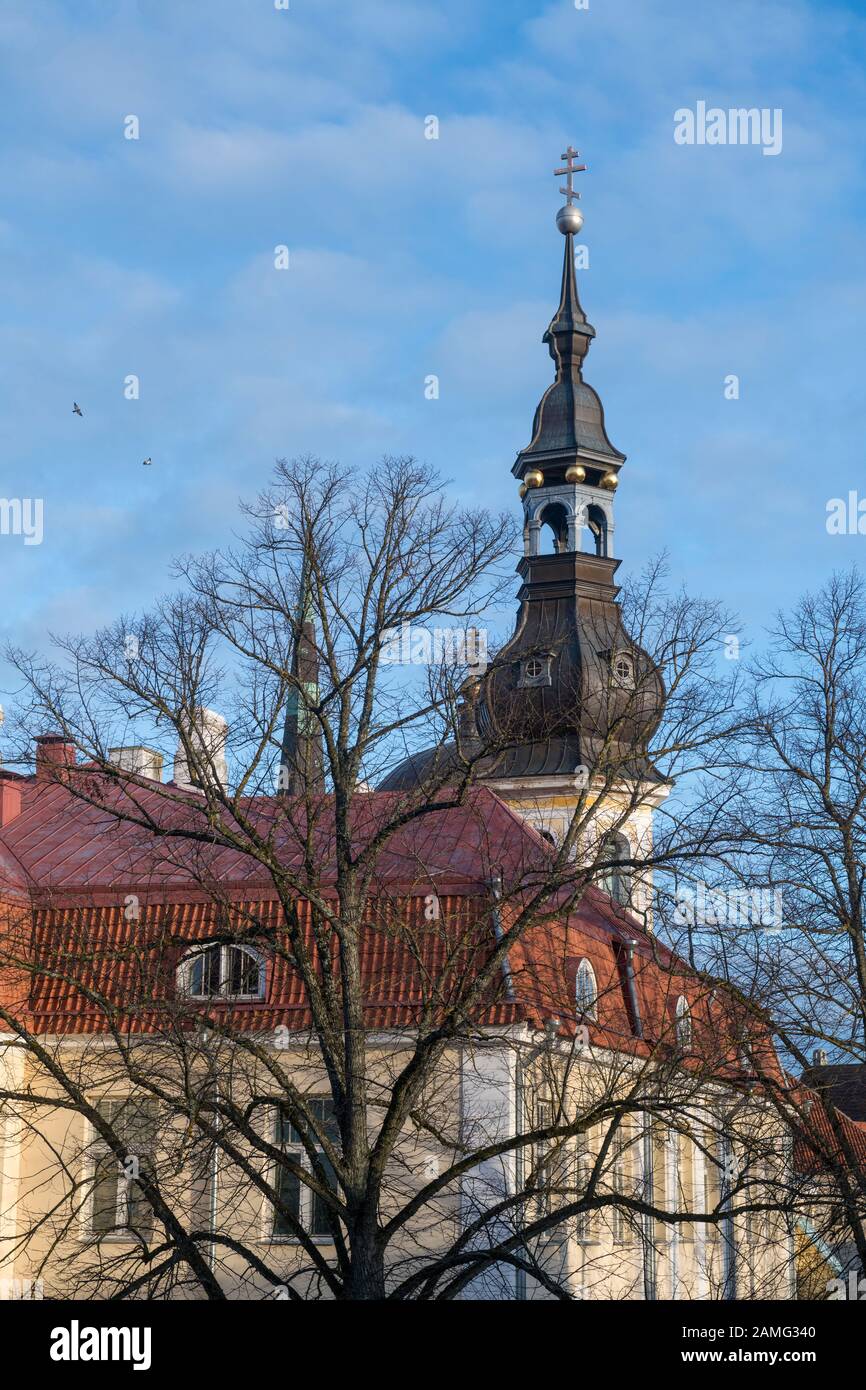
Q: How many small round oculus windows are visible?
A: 2